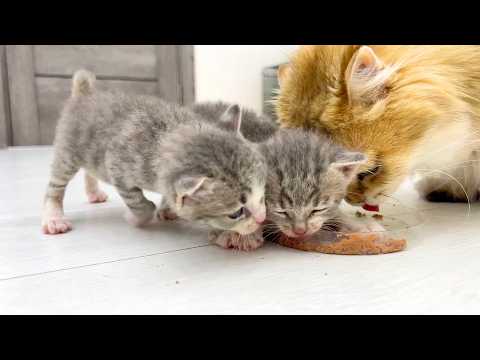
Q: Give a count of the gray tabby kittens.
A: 2